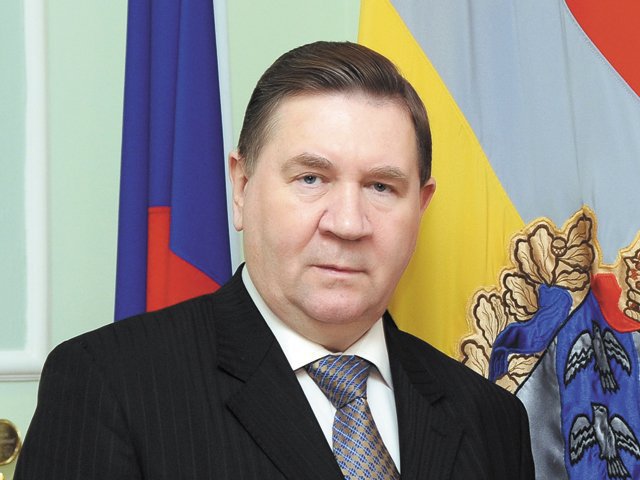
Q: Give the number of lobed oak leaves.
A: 12